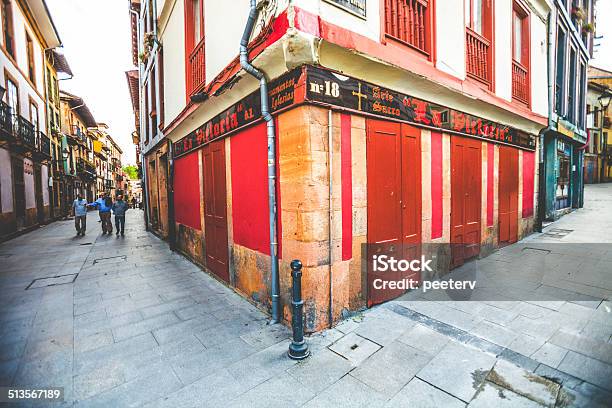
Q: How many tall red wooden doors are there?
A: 4